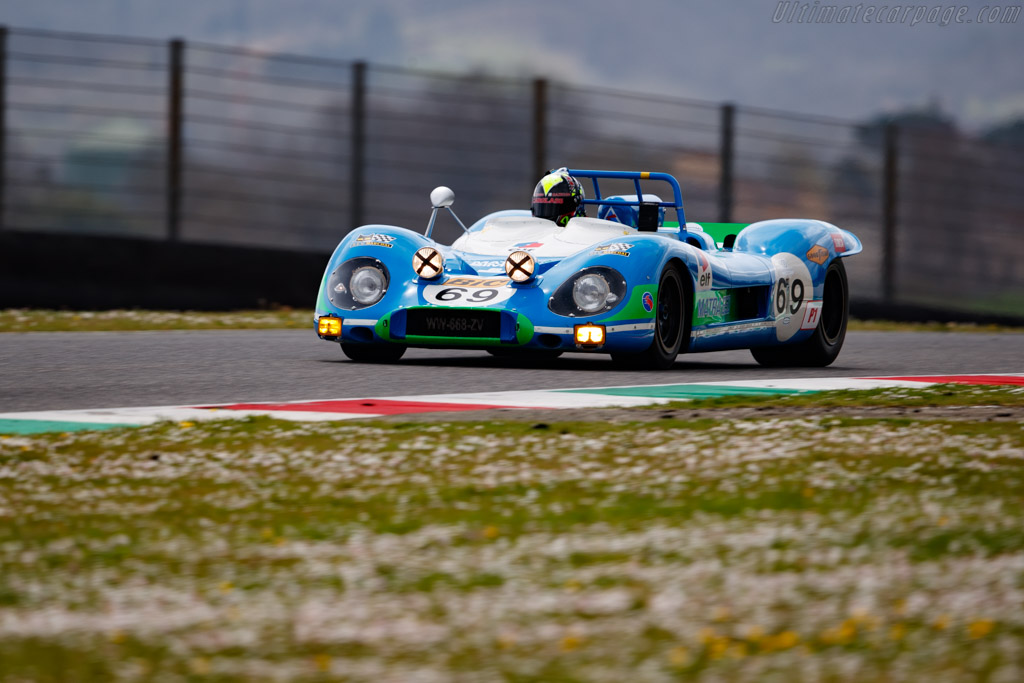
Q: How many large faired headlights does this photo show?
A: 2